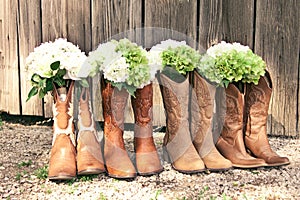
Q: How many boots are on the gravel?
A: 8